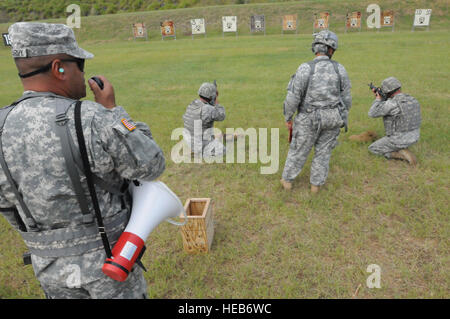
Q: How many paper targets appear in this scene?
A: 10